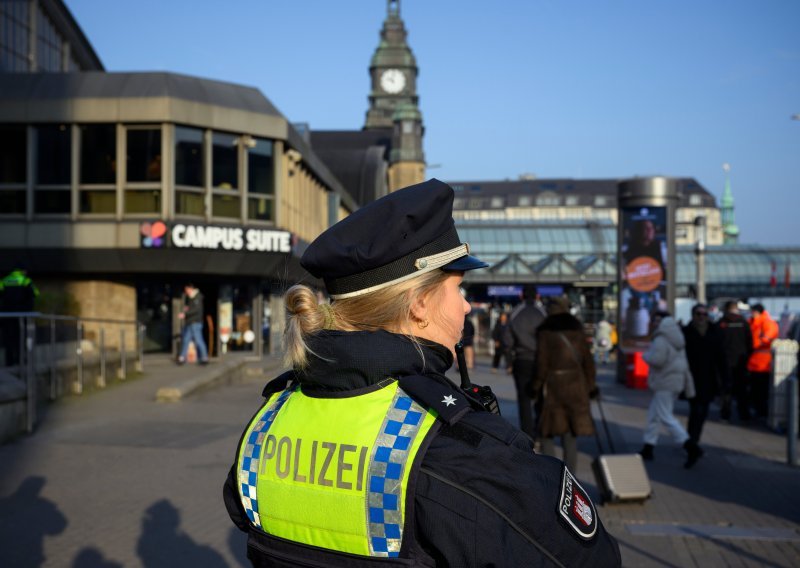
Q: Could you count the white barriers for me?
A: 1